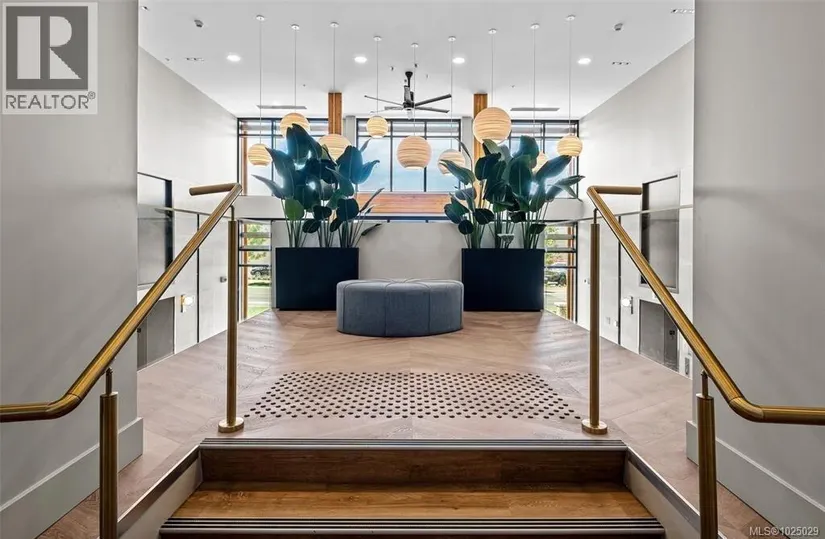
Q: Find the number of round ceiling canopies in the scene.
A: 9